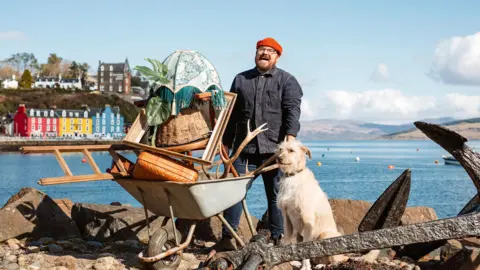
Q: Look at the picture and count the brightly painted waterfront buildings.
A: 3